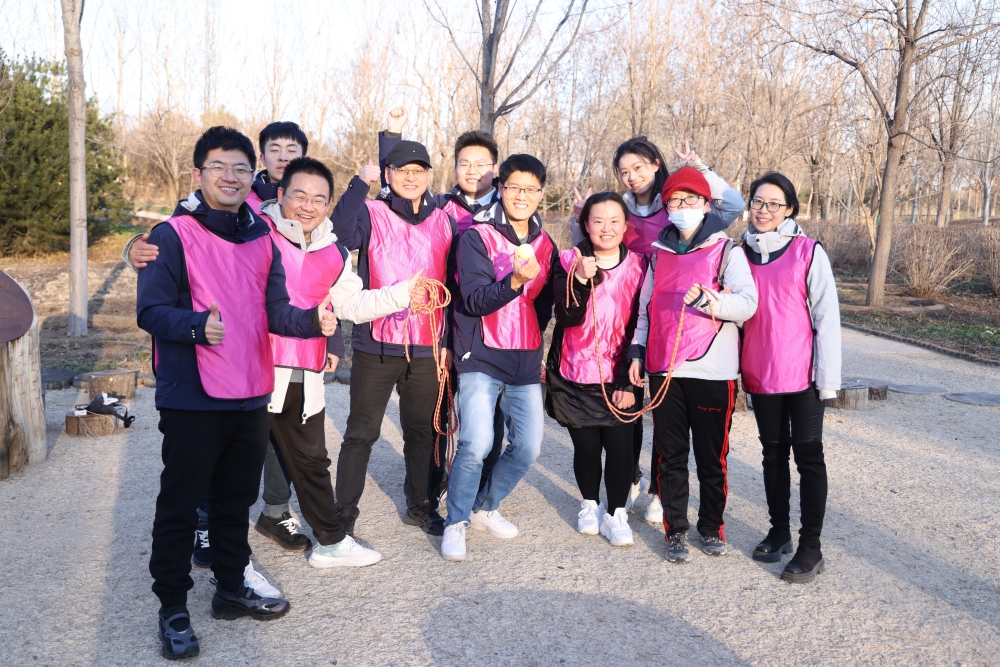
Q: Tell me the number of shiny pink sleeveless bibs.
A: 10